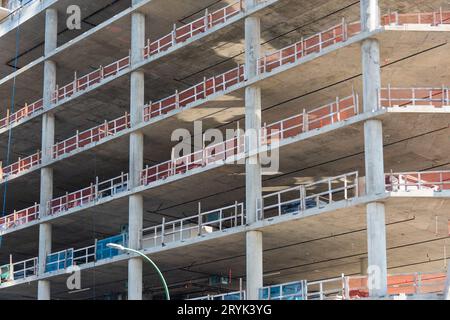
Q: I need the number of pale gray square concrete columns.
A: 4